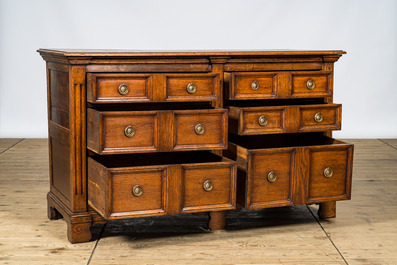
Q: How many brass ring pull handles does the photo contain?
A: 12